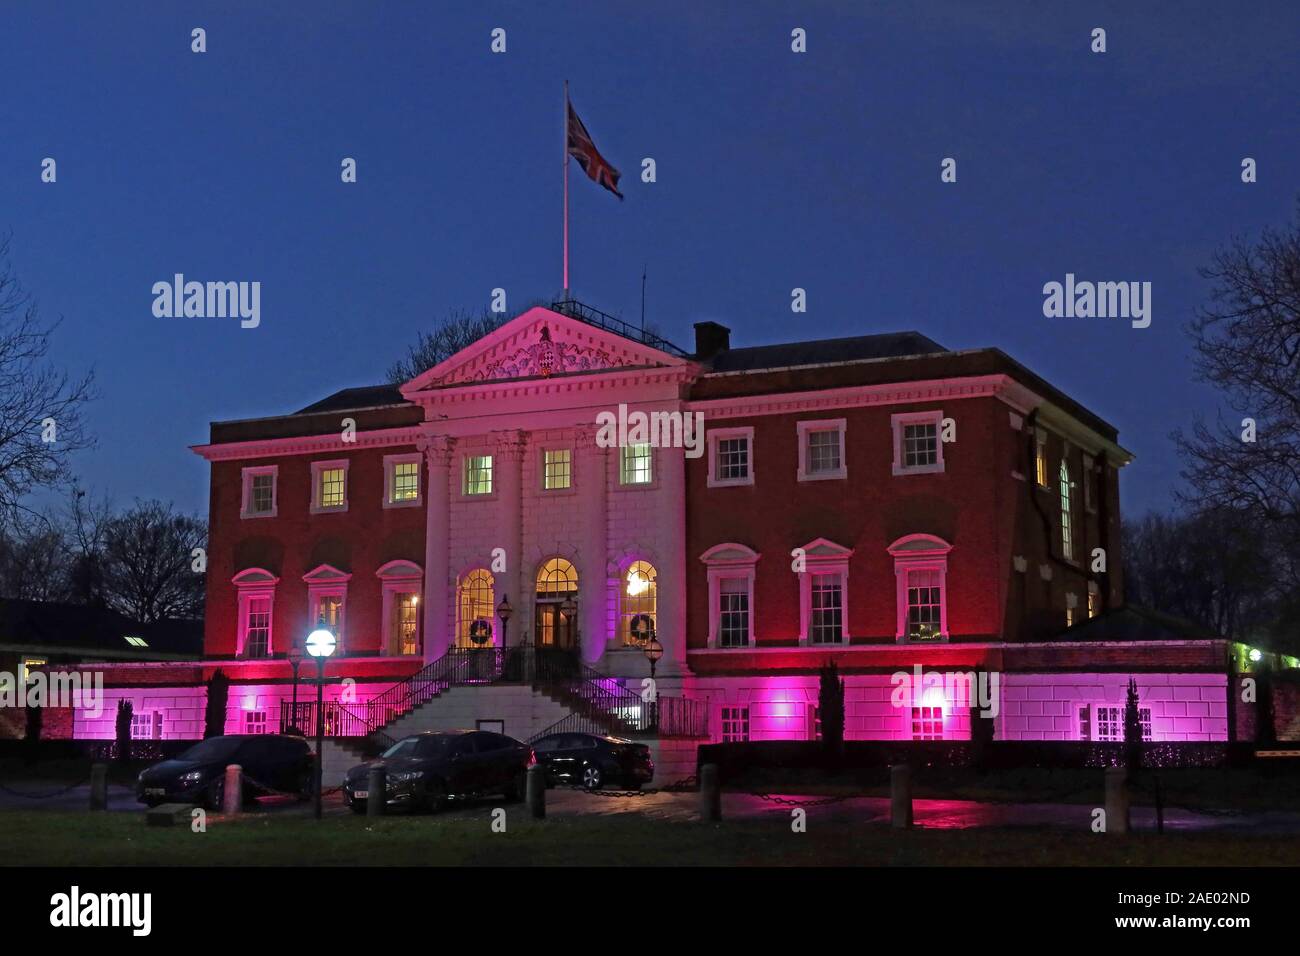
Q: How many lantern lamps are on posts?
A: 5